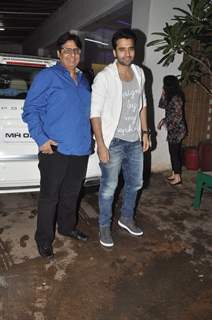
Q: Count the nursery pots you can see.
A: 2